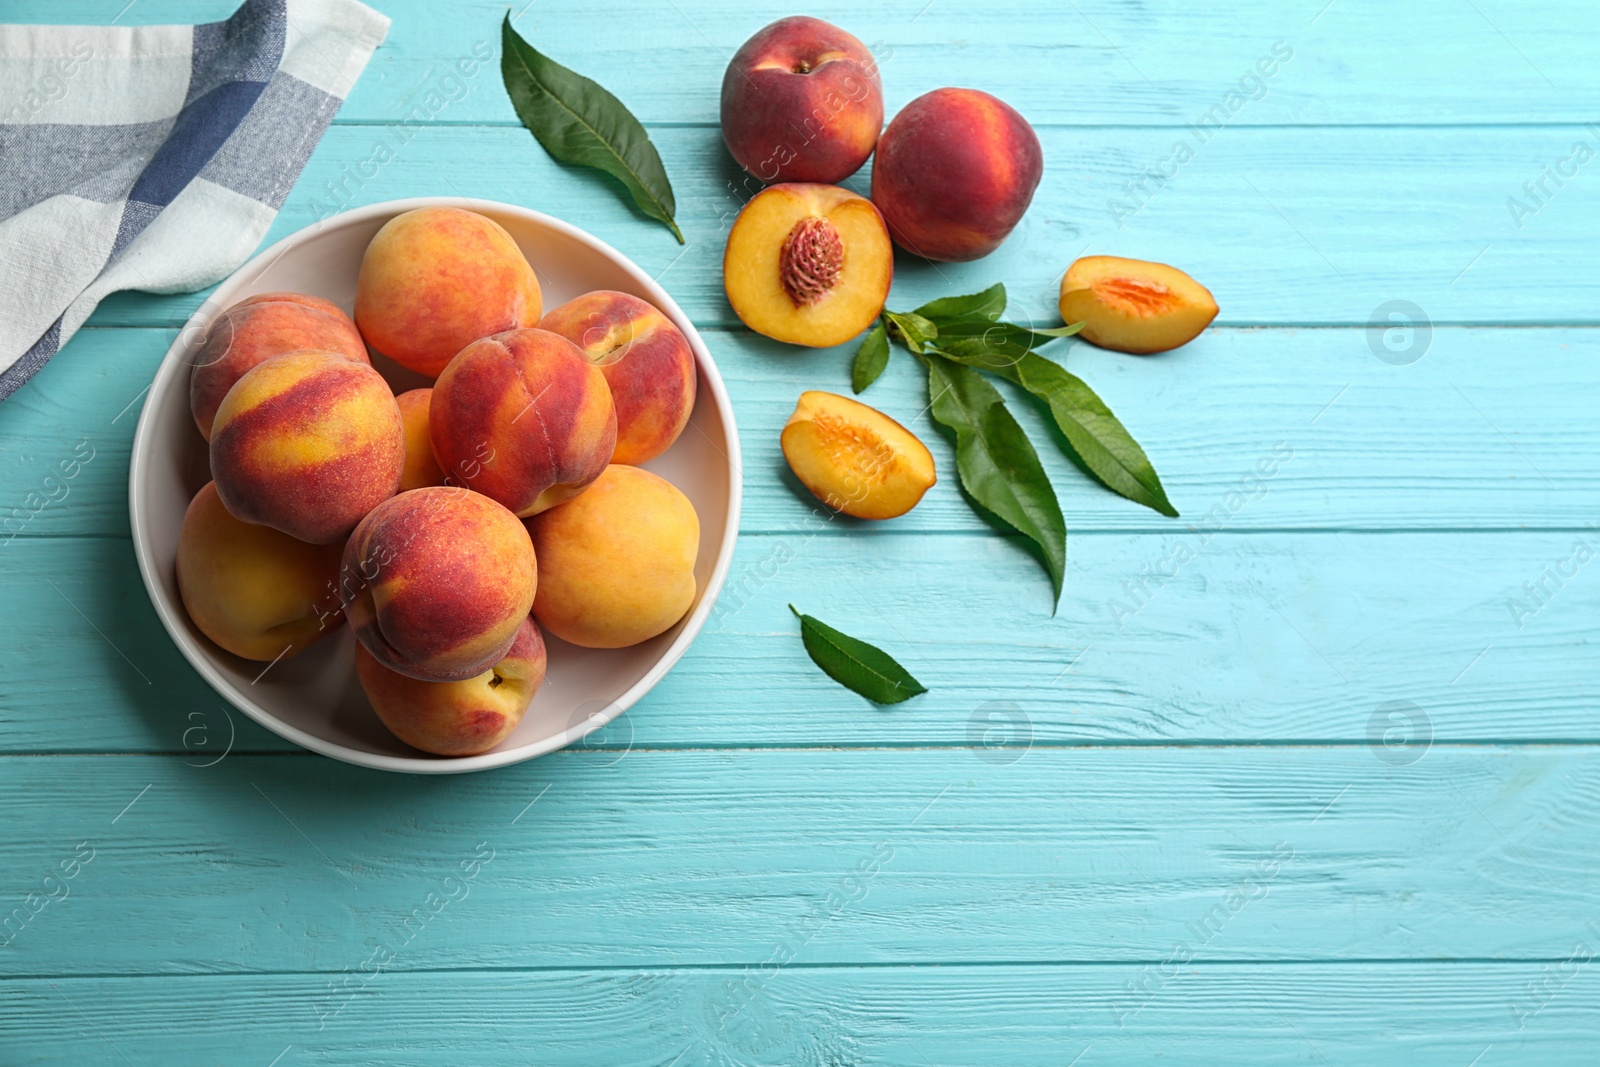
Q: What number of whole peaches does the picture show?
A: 12